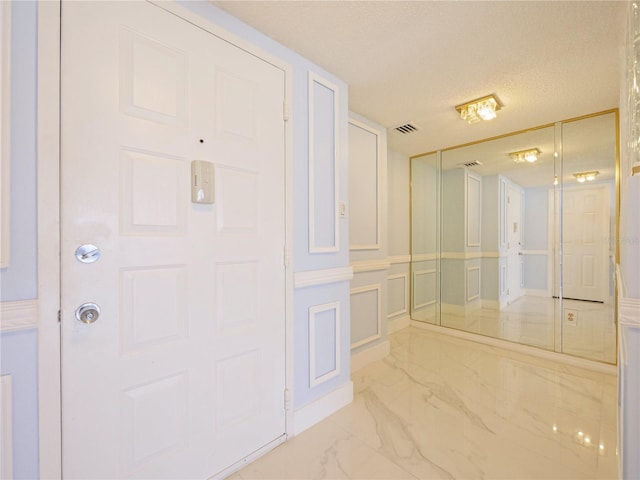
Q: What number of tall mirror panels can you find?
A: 3